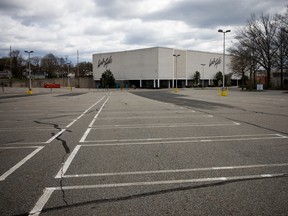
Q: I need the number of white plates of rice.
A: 0